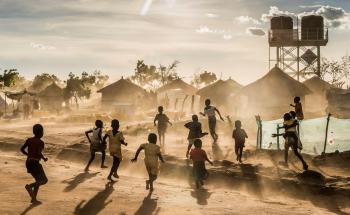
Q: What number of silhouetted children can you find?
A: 12